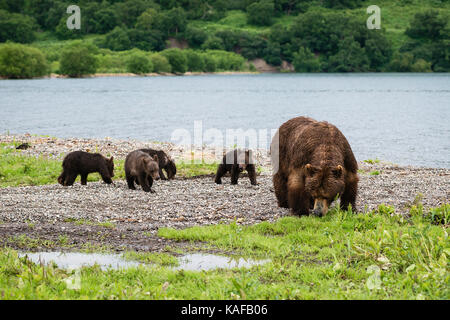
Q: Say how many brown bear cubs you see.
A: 4